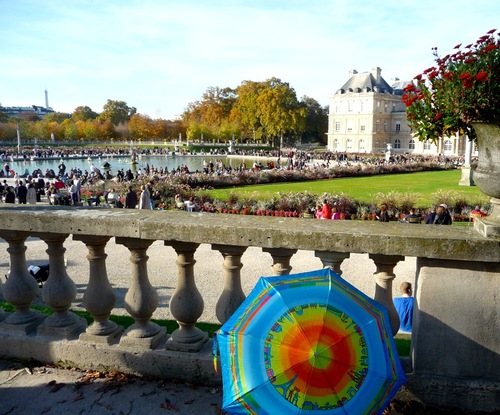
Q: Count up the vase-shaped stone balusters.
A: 9